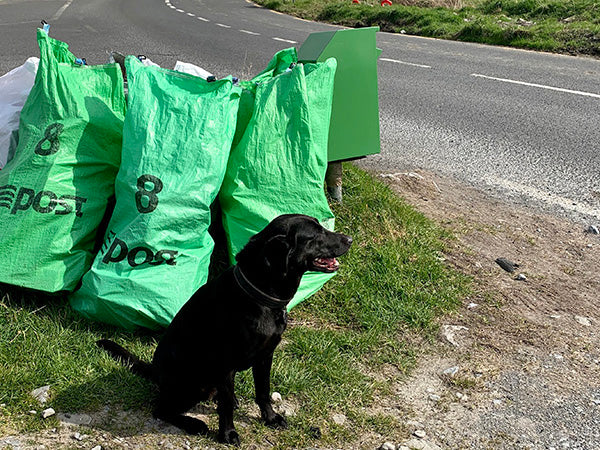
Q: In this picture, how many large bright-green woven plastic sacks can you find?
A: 3